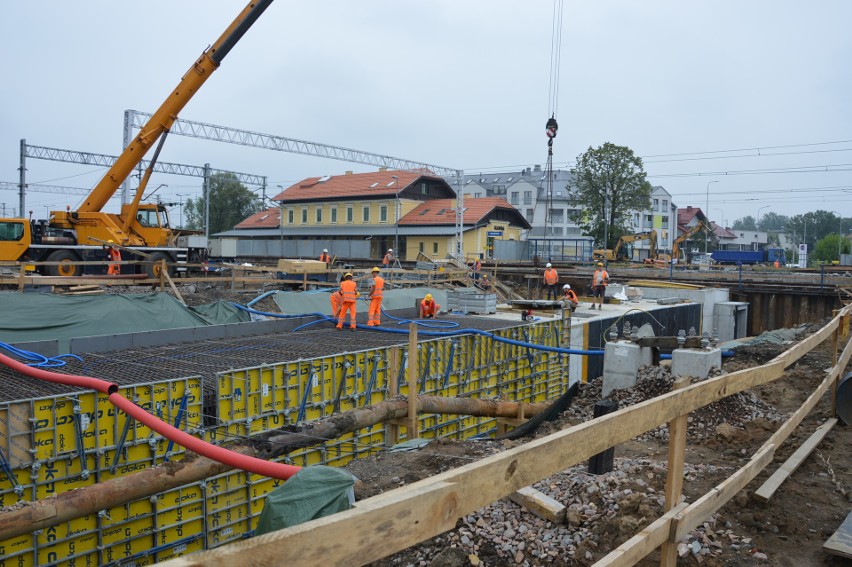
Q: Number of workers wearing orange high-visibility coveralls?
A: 5